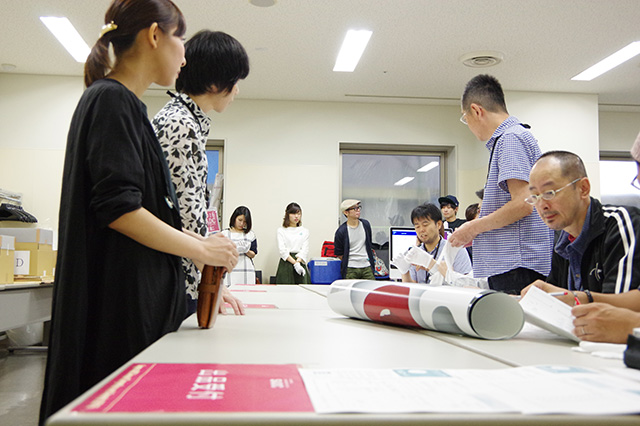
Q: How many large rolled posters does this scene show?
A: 1